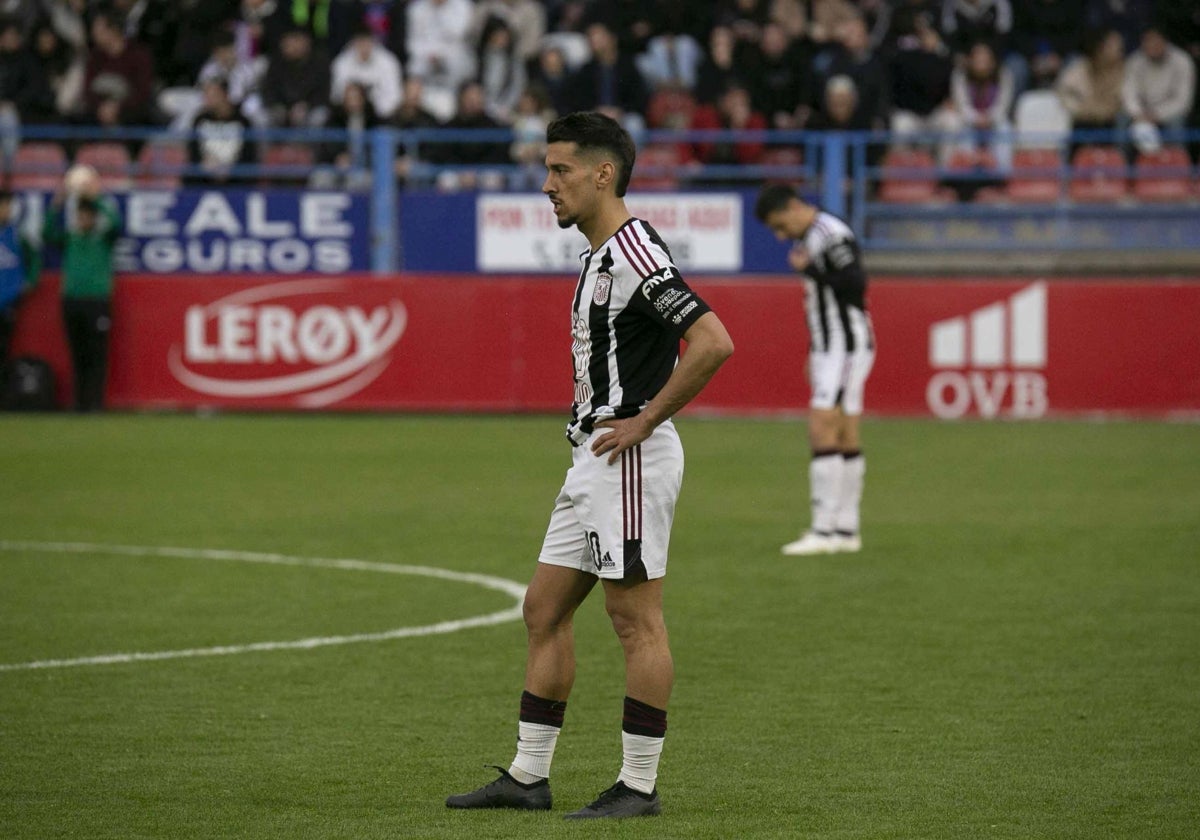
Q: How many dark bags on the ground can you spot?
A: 1